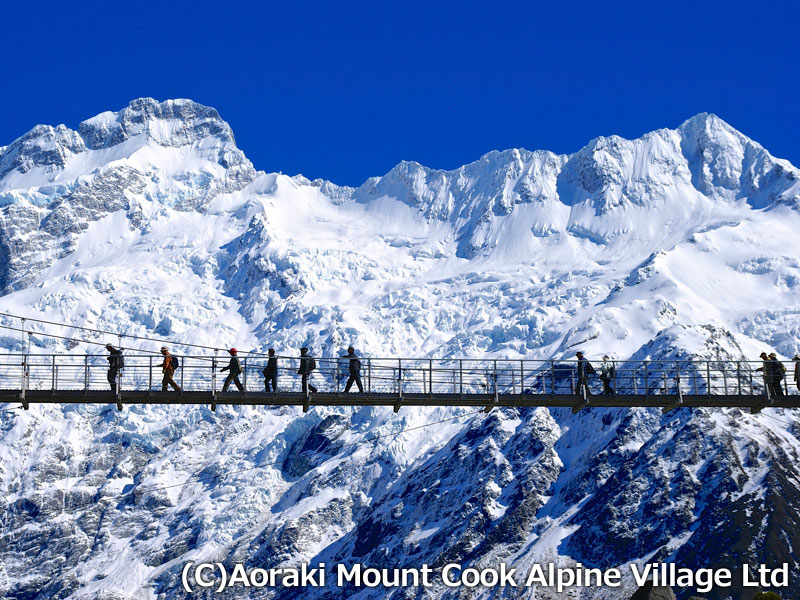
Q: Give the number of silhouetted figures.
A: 11